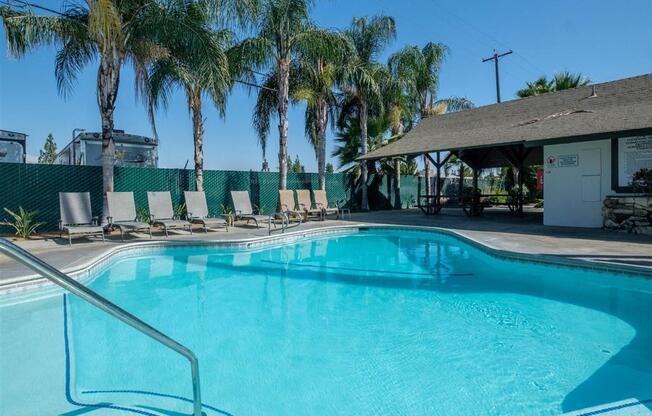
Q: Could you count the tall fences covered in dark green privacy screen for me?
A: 1